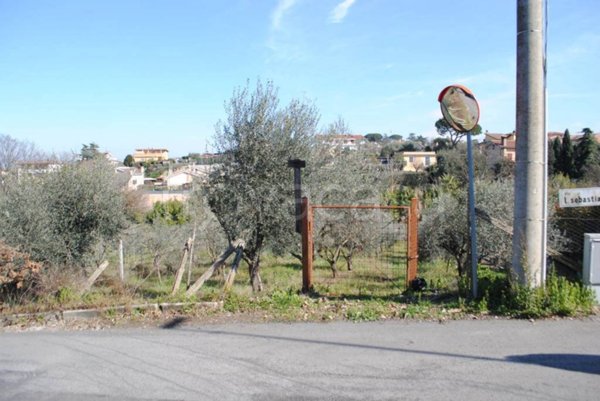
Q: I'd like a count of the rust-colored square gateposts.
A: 2